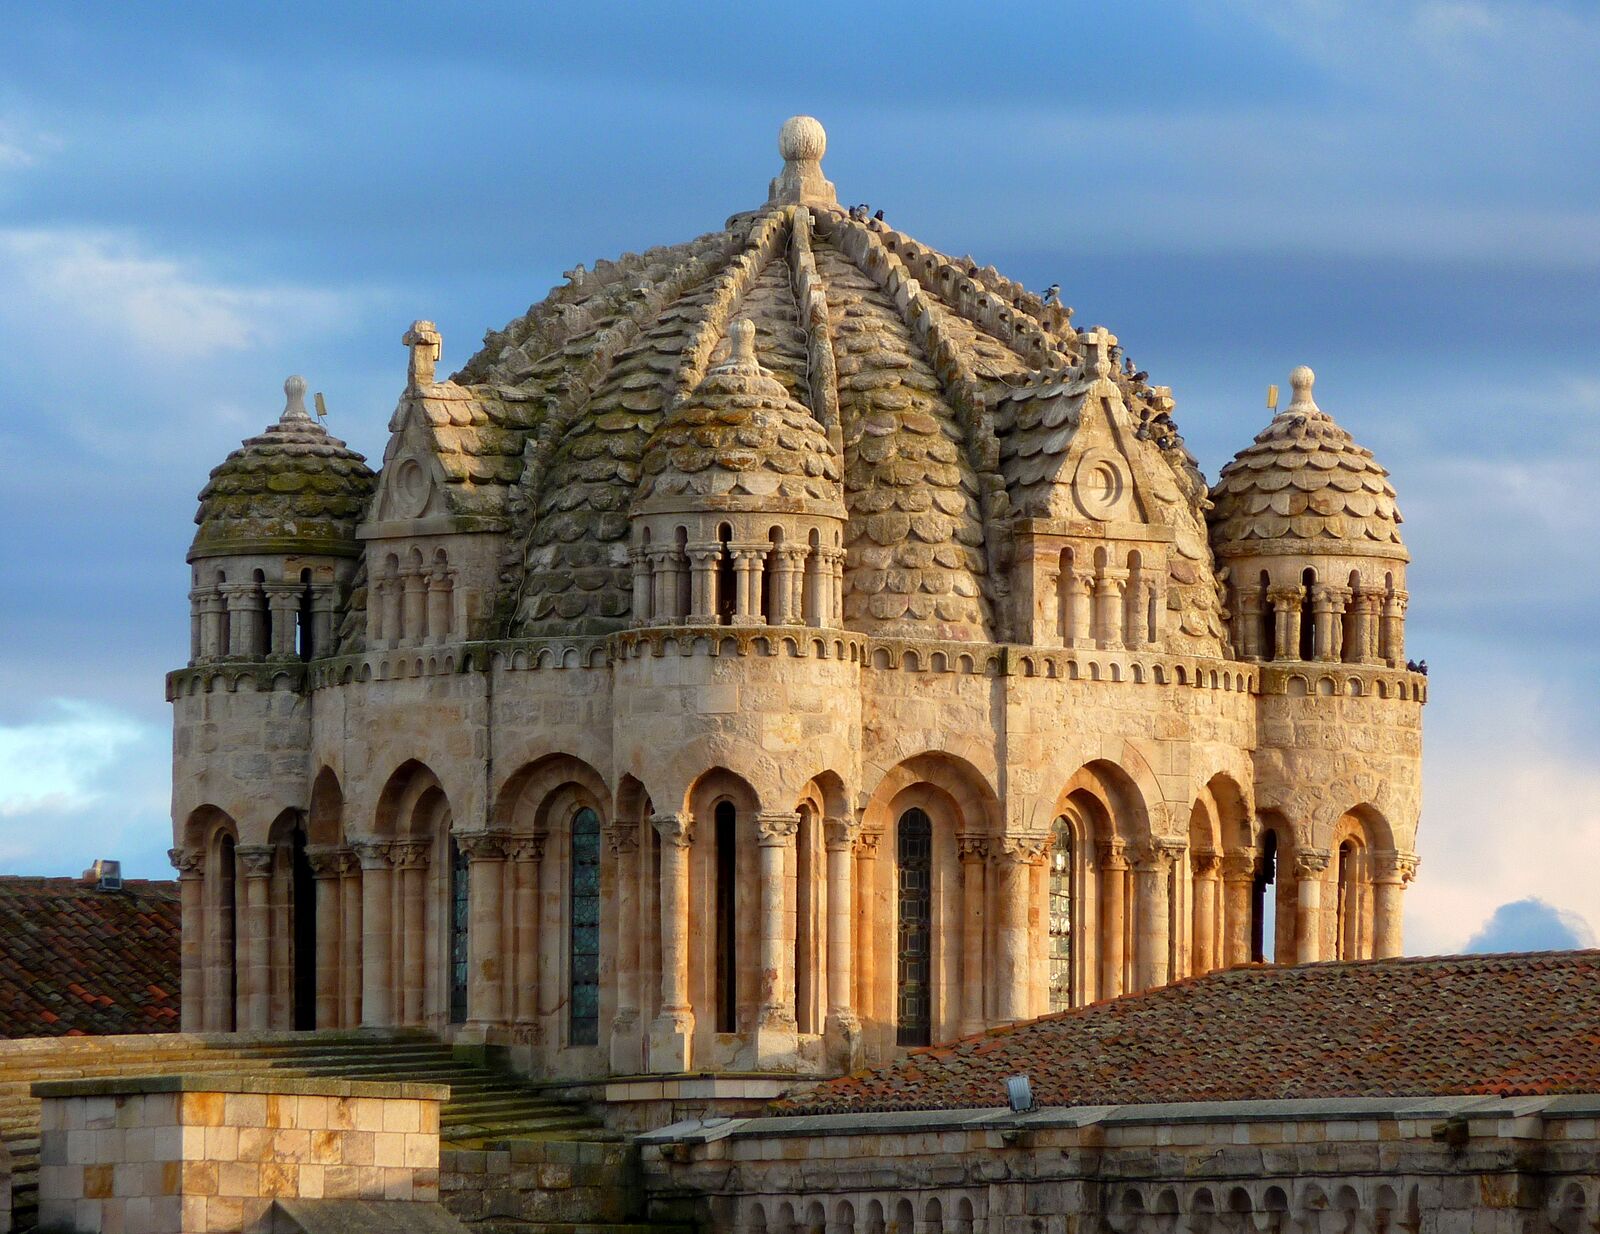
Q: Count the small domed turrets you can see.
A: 3